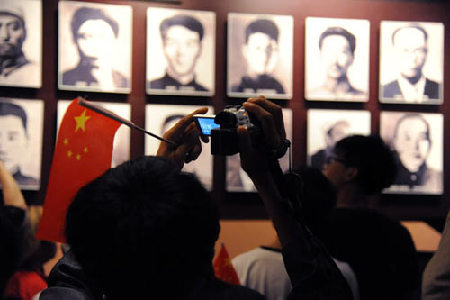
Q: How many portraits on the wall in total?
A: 12